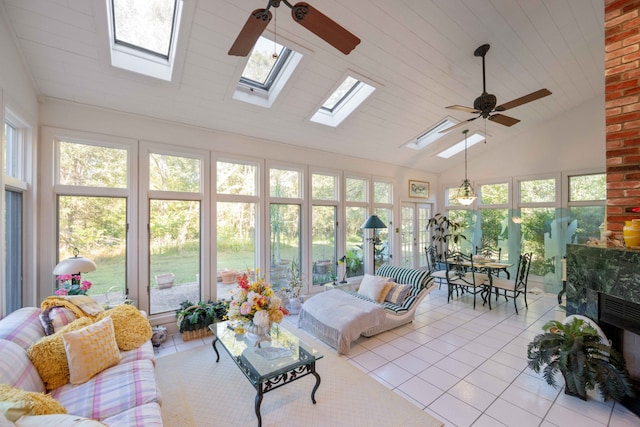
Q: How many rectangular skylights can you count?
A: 5